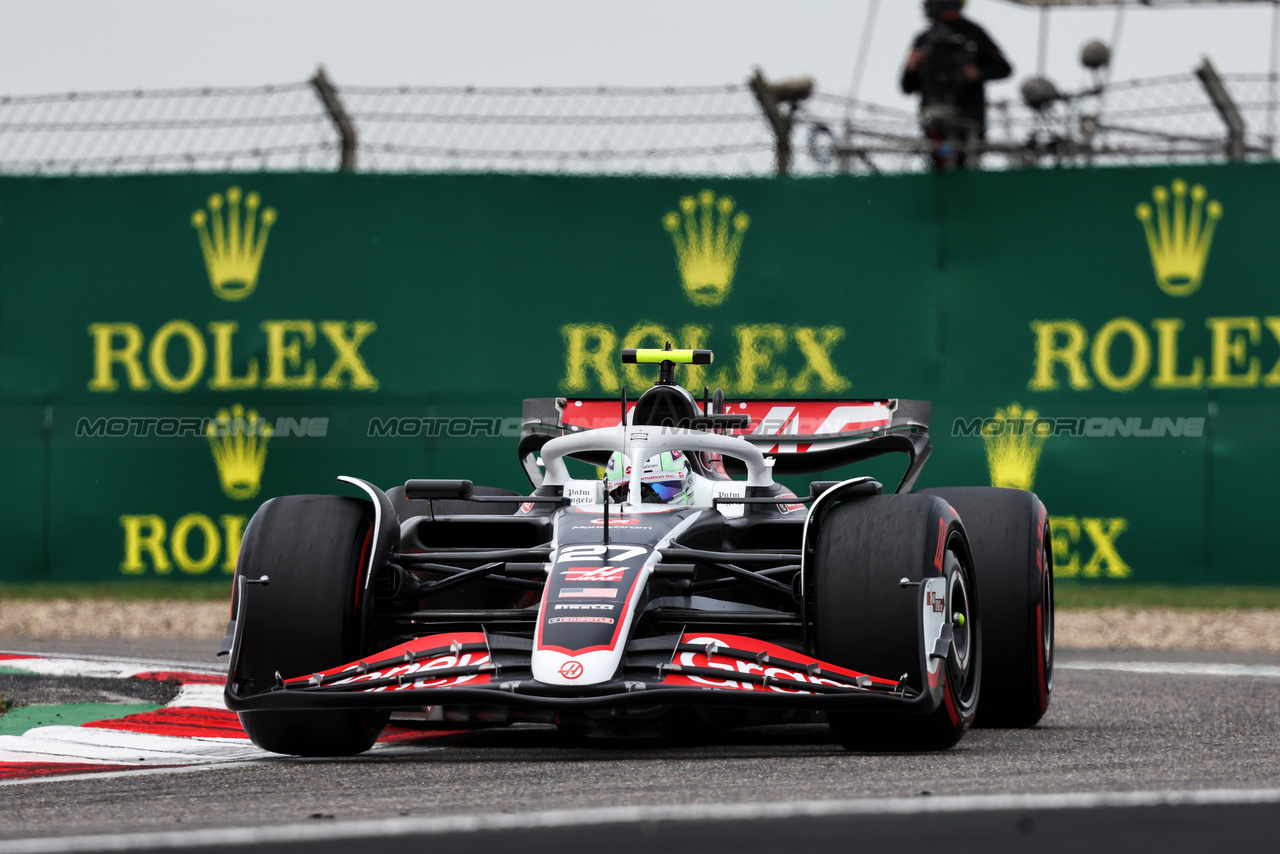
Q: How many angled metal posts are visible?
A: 3